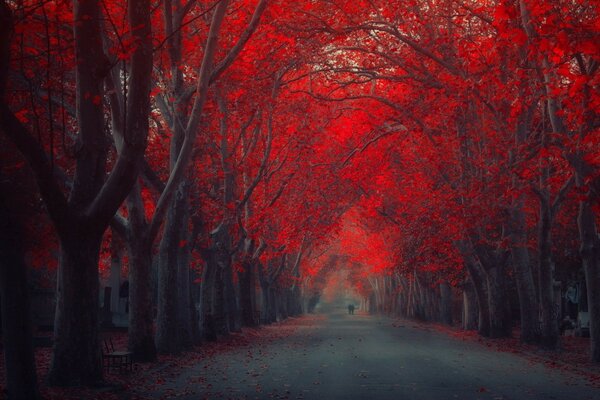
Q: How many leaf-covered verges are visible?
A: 2